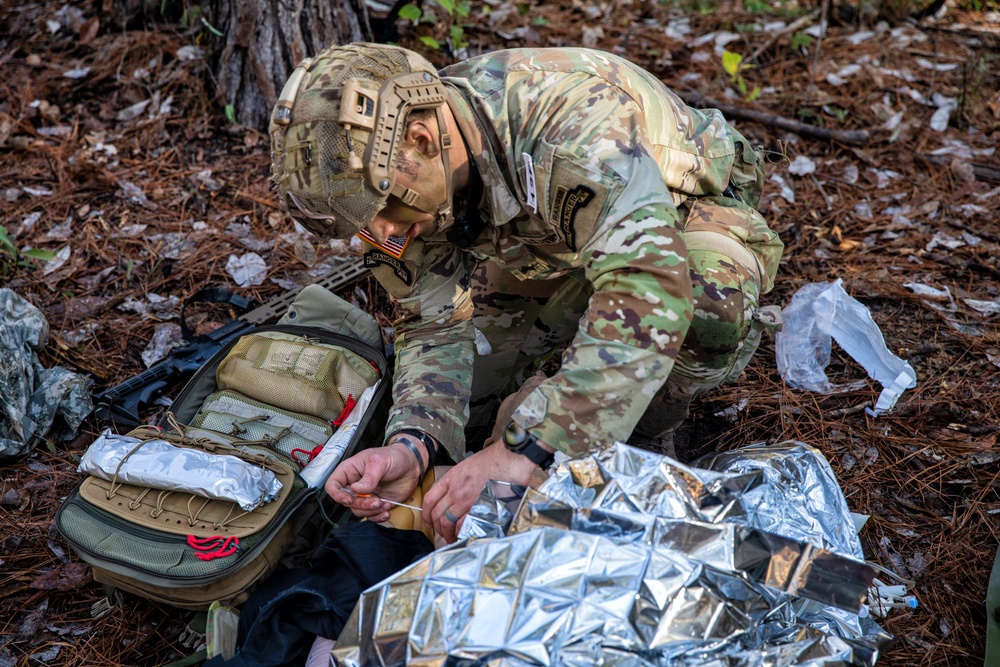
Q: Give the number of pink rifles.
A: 0